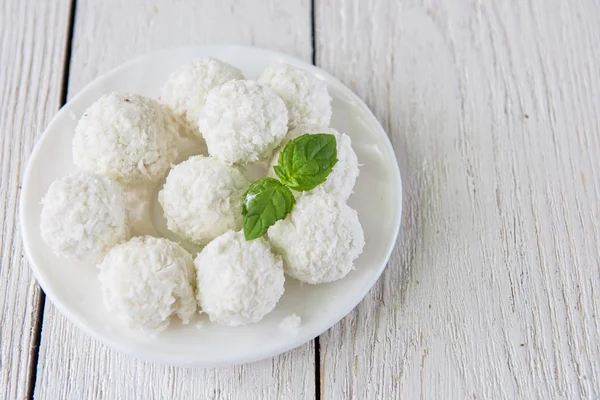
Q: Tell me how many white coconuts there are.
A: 10